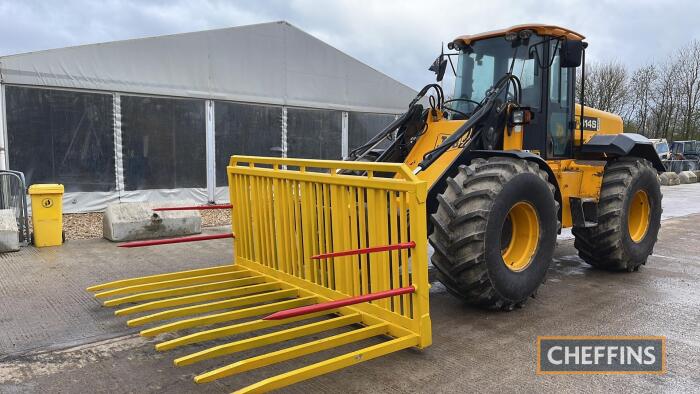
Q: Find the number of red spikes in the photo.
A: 4